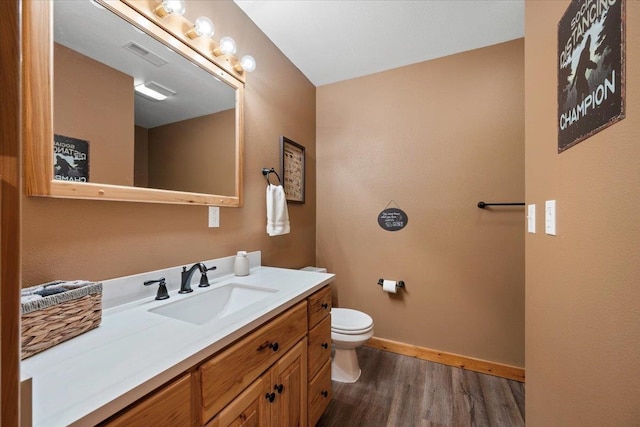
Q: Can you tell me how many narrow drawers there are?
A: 3